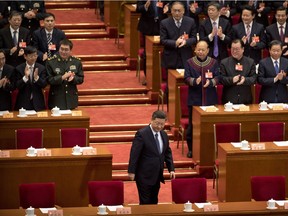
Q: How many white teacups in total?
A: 11